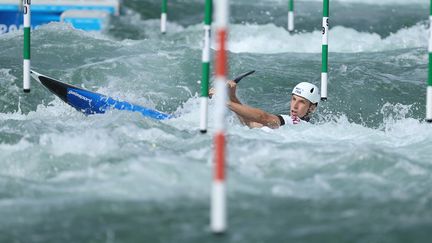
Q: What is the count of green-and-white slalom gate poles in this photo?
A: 6